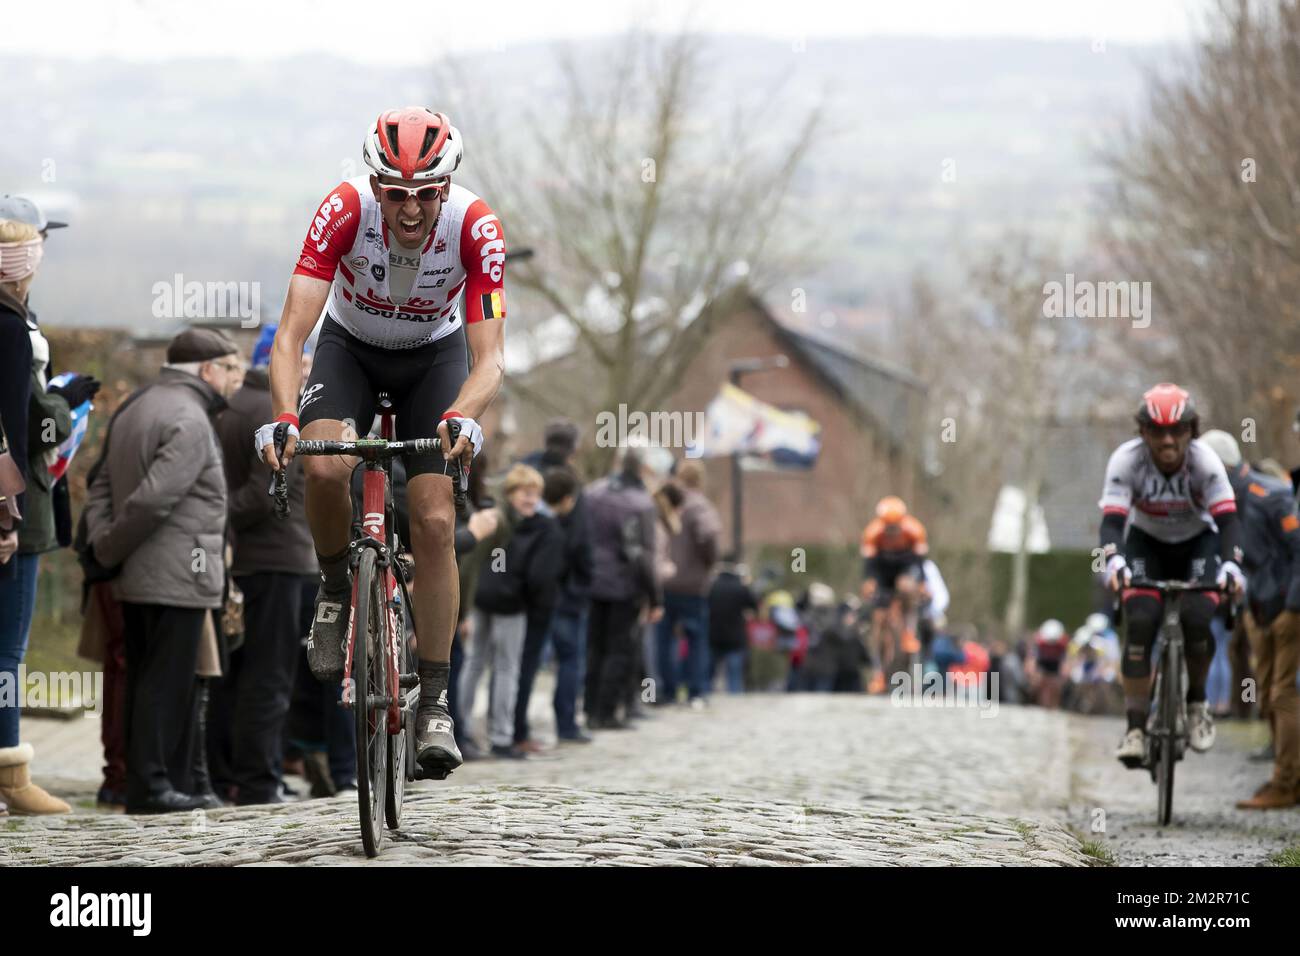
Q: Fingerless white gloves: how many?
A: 4